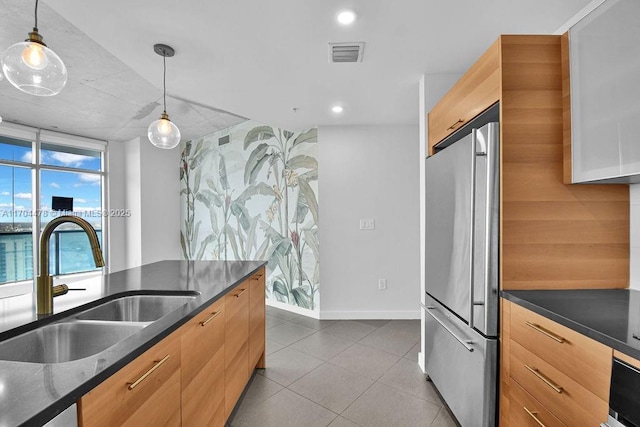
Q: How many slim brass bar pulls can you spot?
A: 8